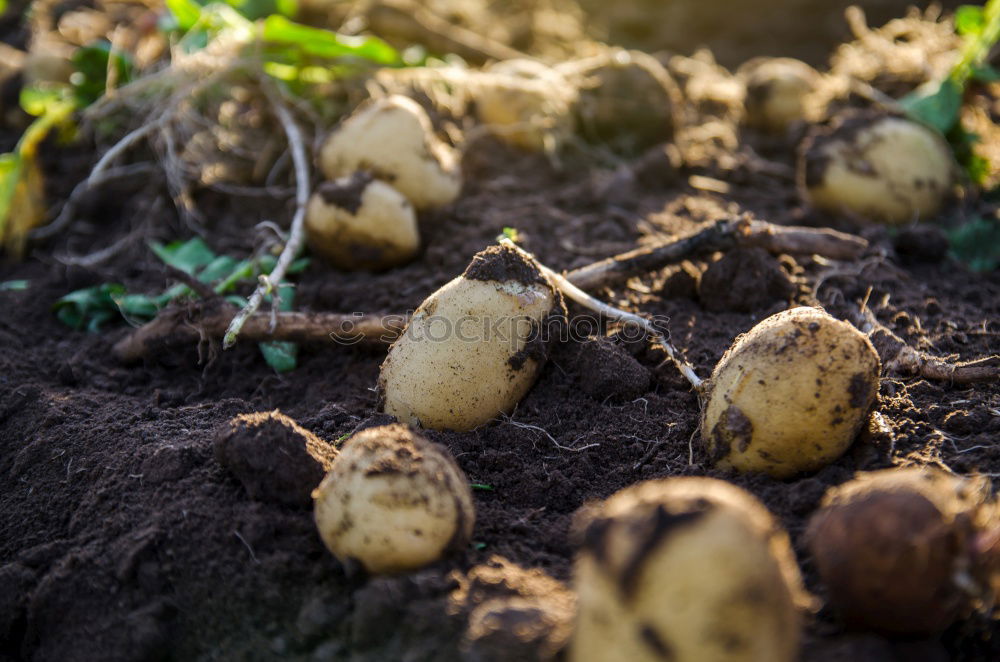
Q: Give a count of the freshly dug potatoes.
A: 11